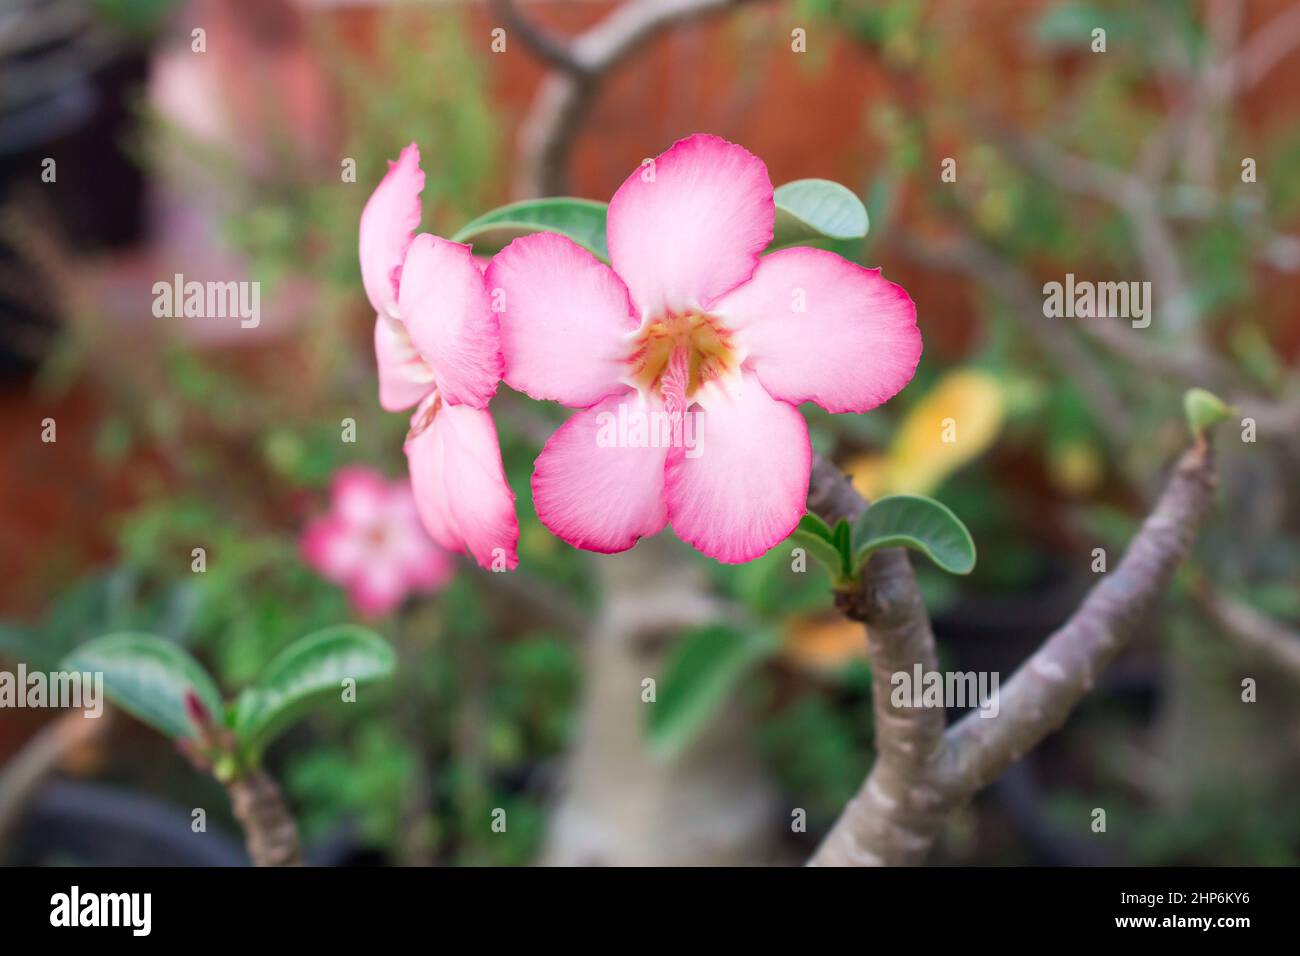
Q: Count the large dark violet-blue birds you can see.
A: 0